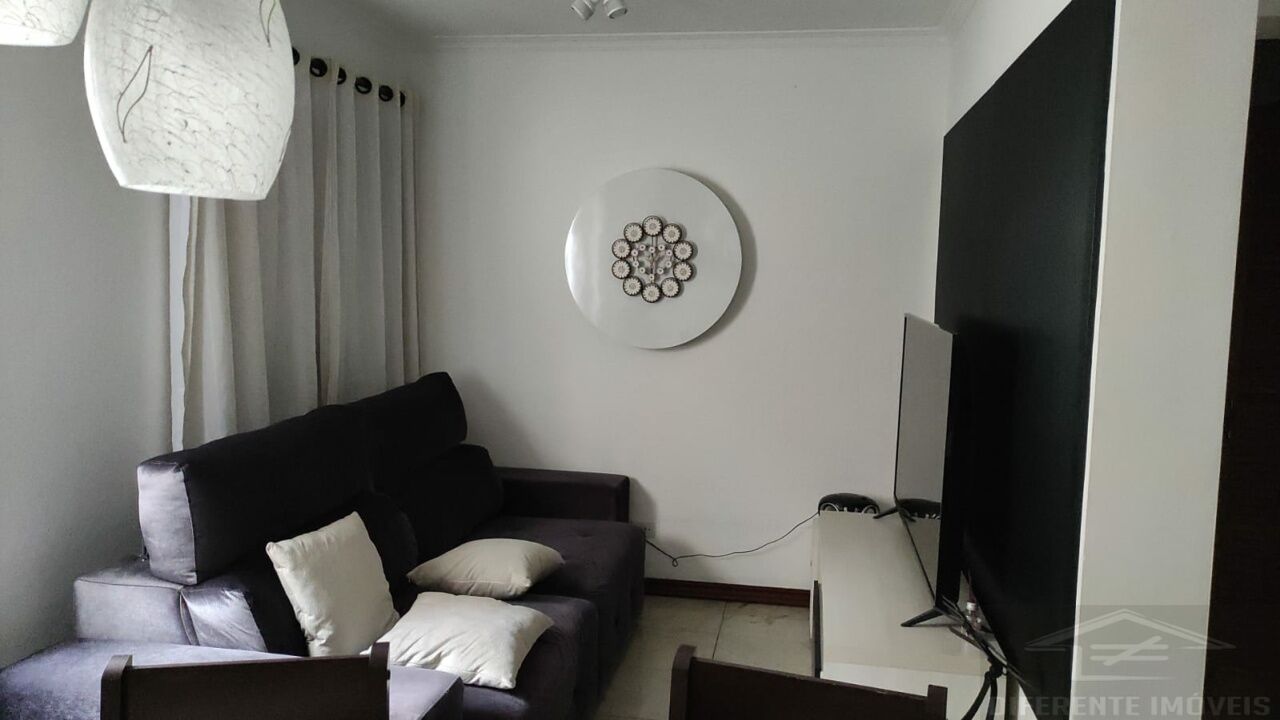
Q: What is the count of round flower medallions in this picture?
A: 10